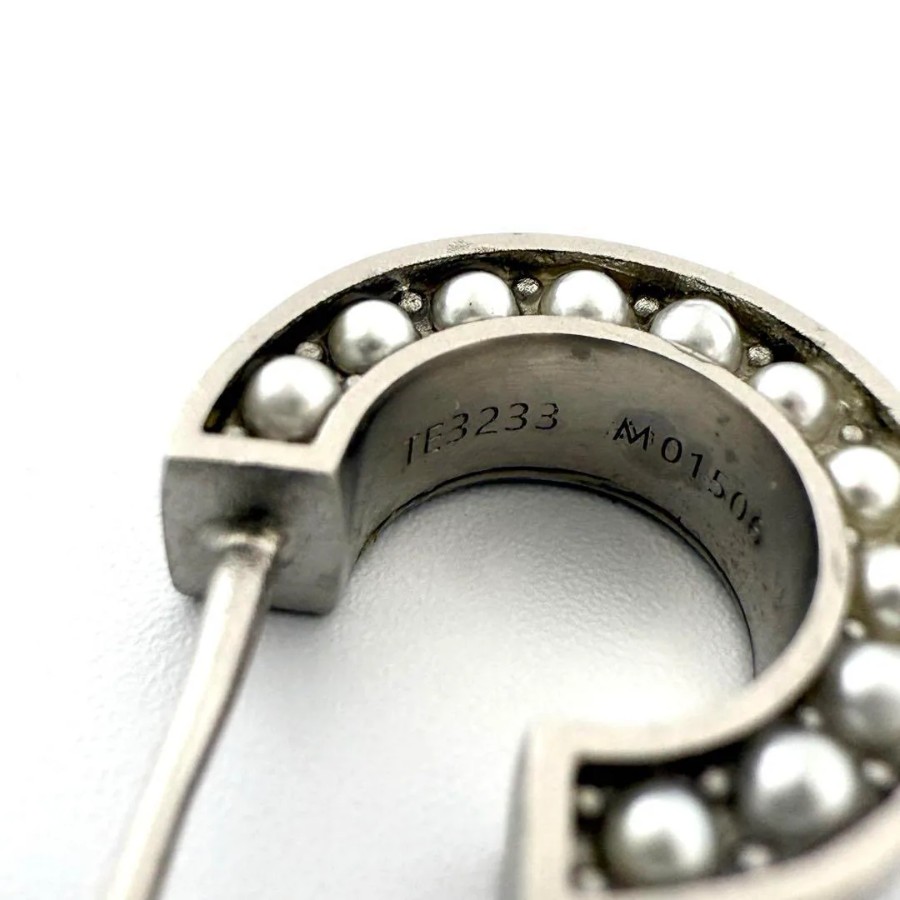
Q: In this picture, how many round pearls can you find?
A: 11